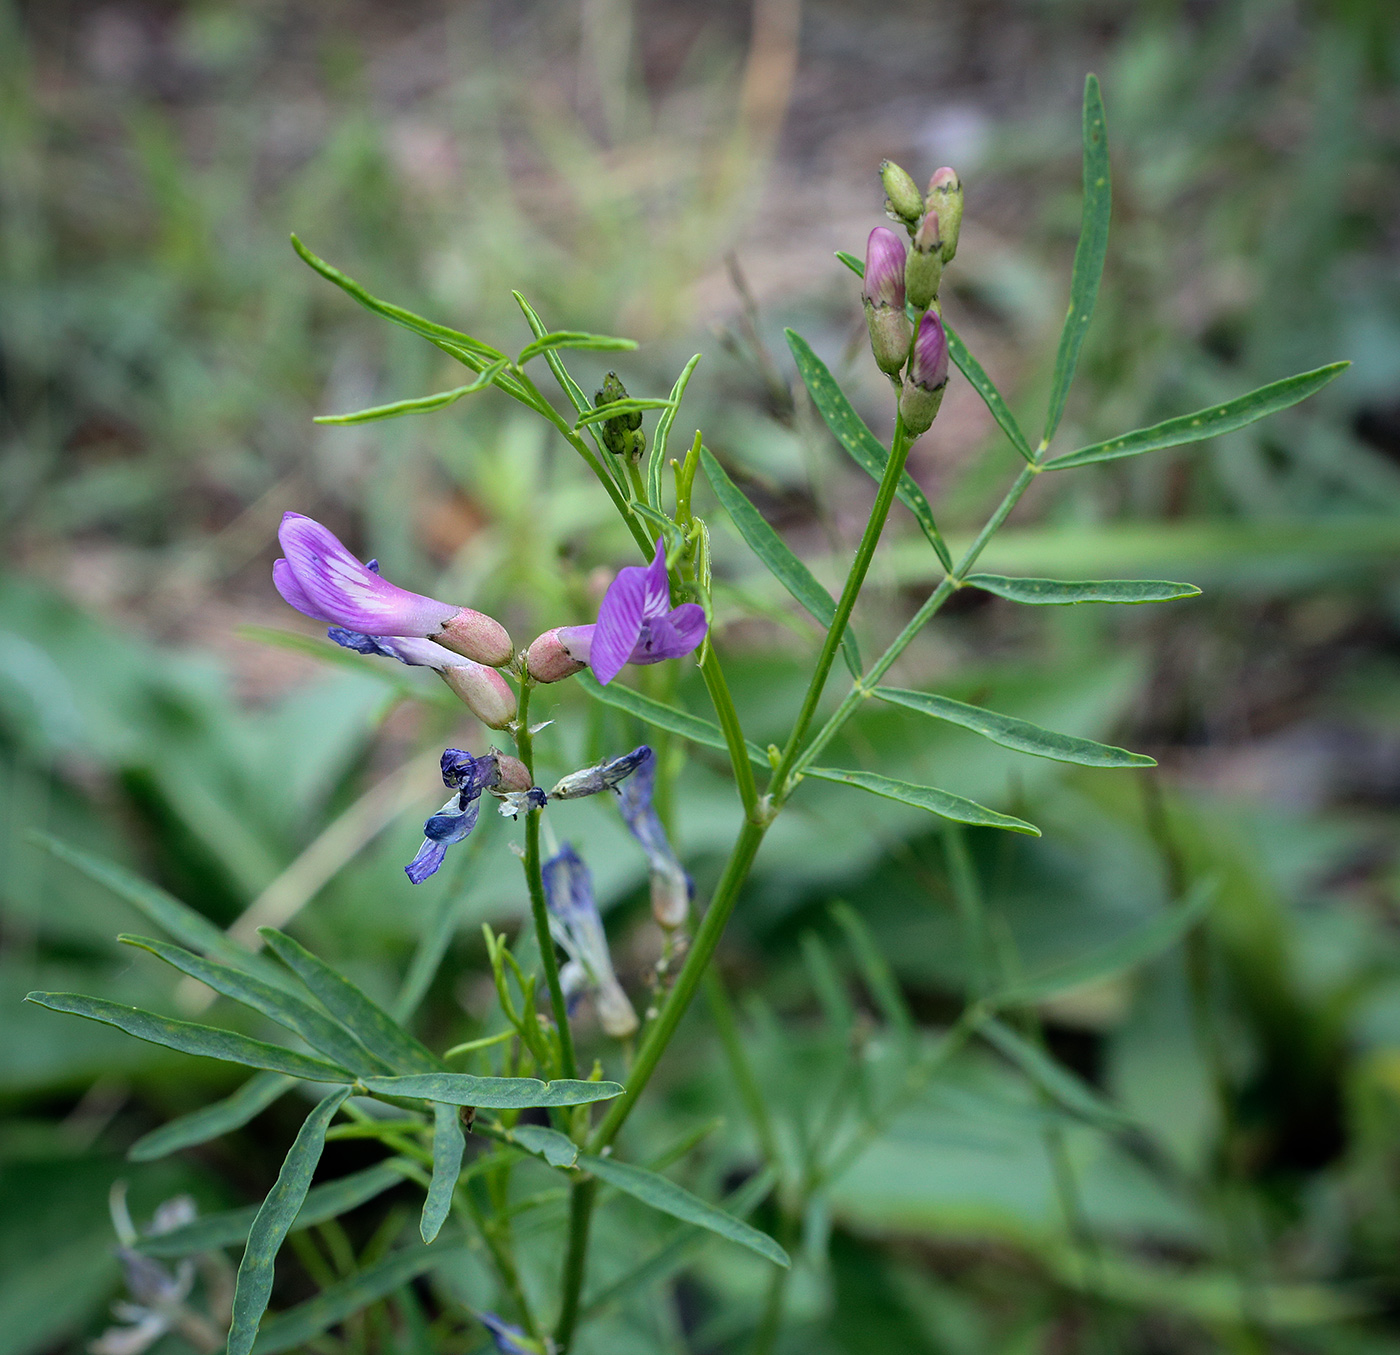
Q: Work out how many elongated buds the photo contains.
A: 5